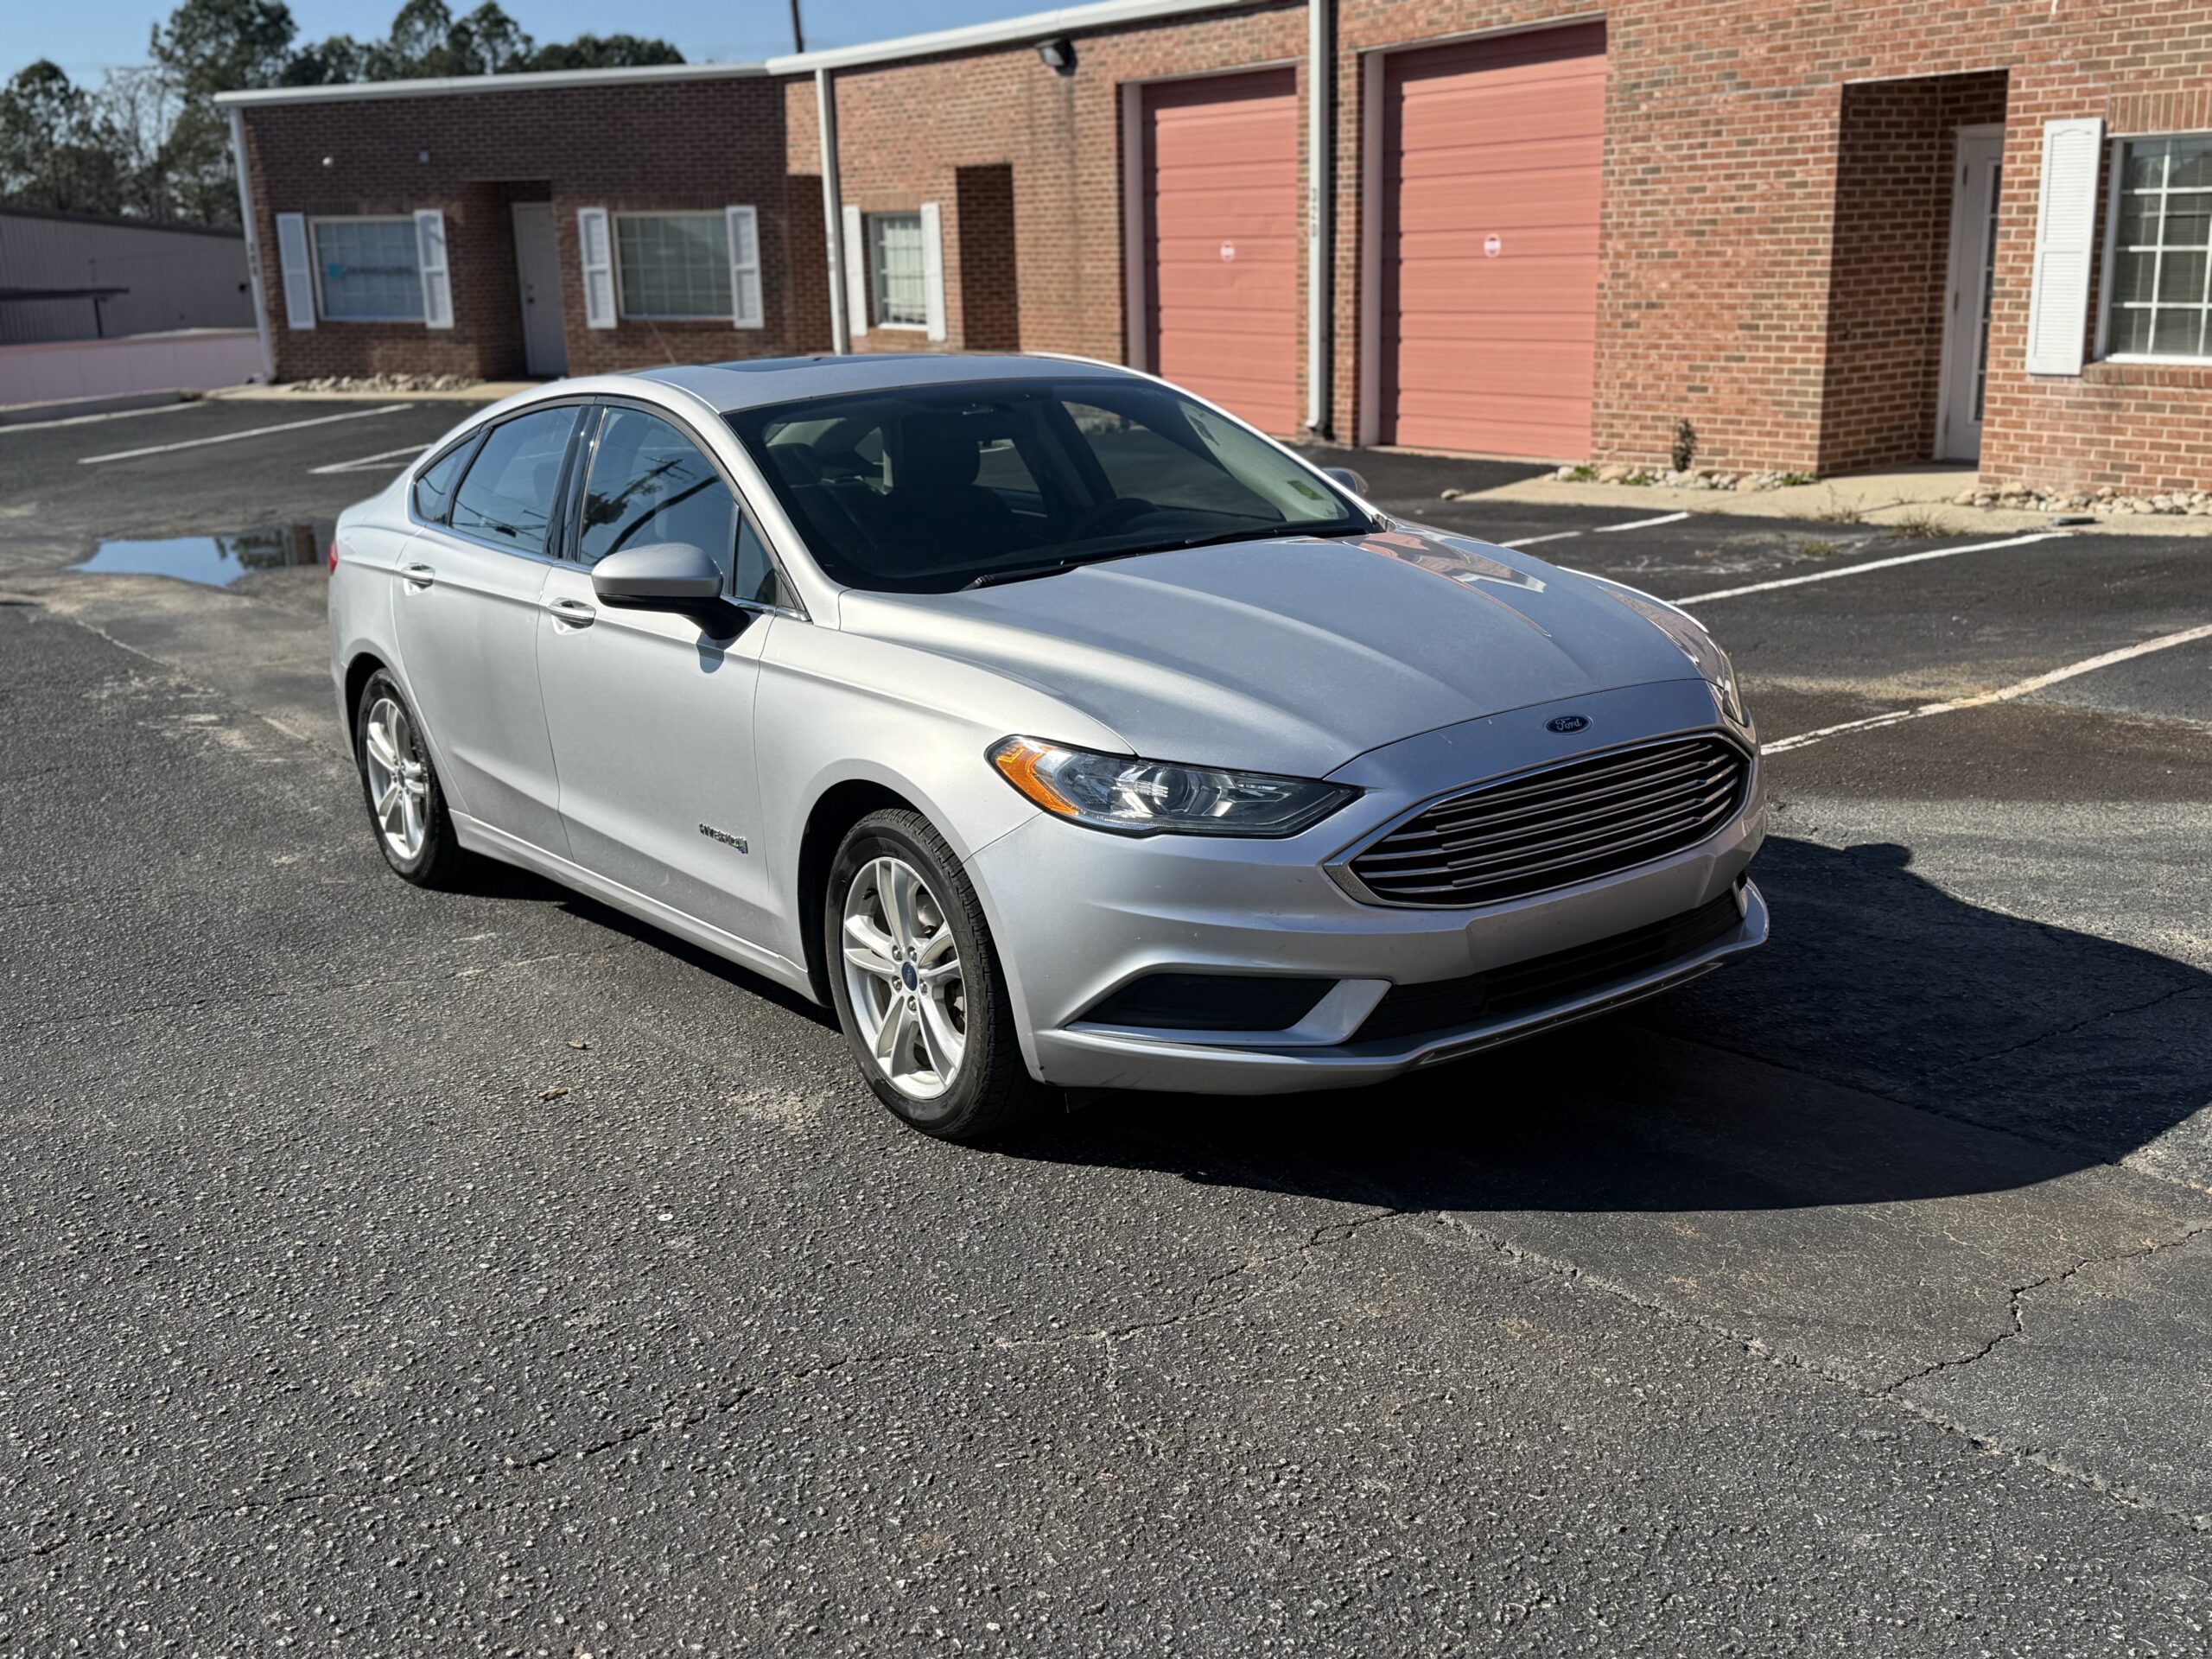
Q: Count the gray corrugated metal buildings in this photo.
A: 1